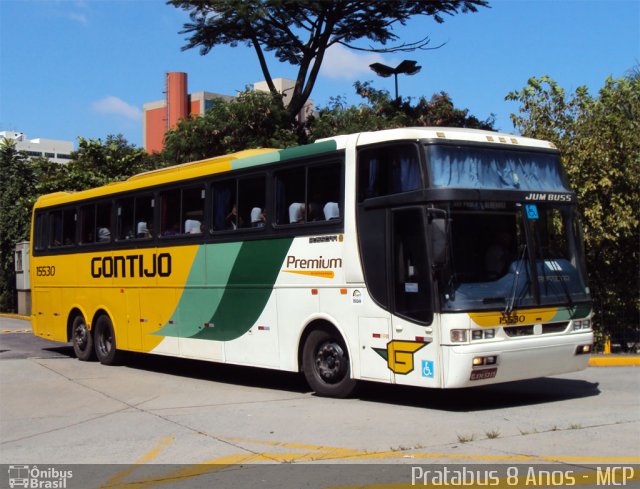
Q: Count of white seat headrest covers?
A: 6